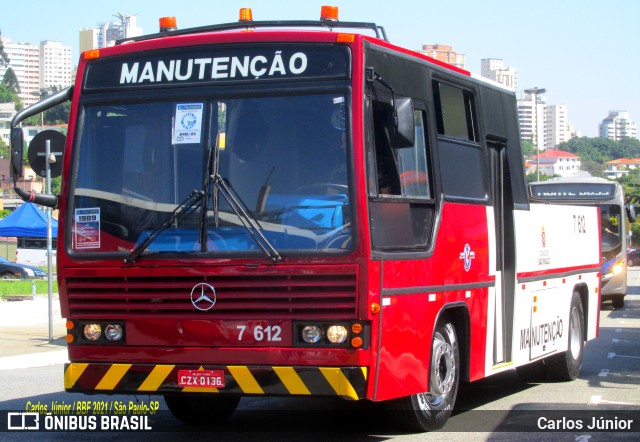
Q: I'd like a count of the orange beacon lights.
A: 3